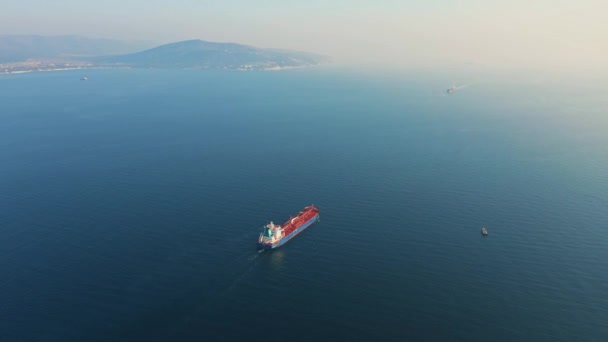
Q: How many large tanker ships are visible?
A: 1